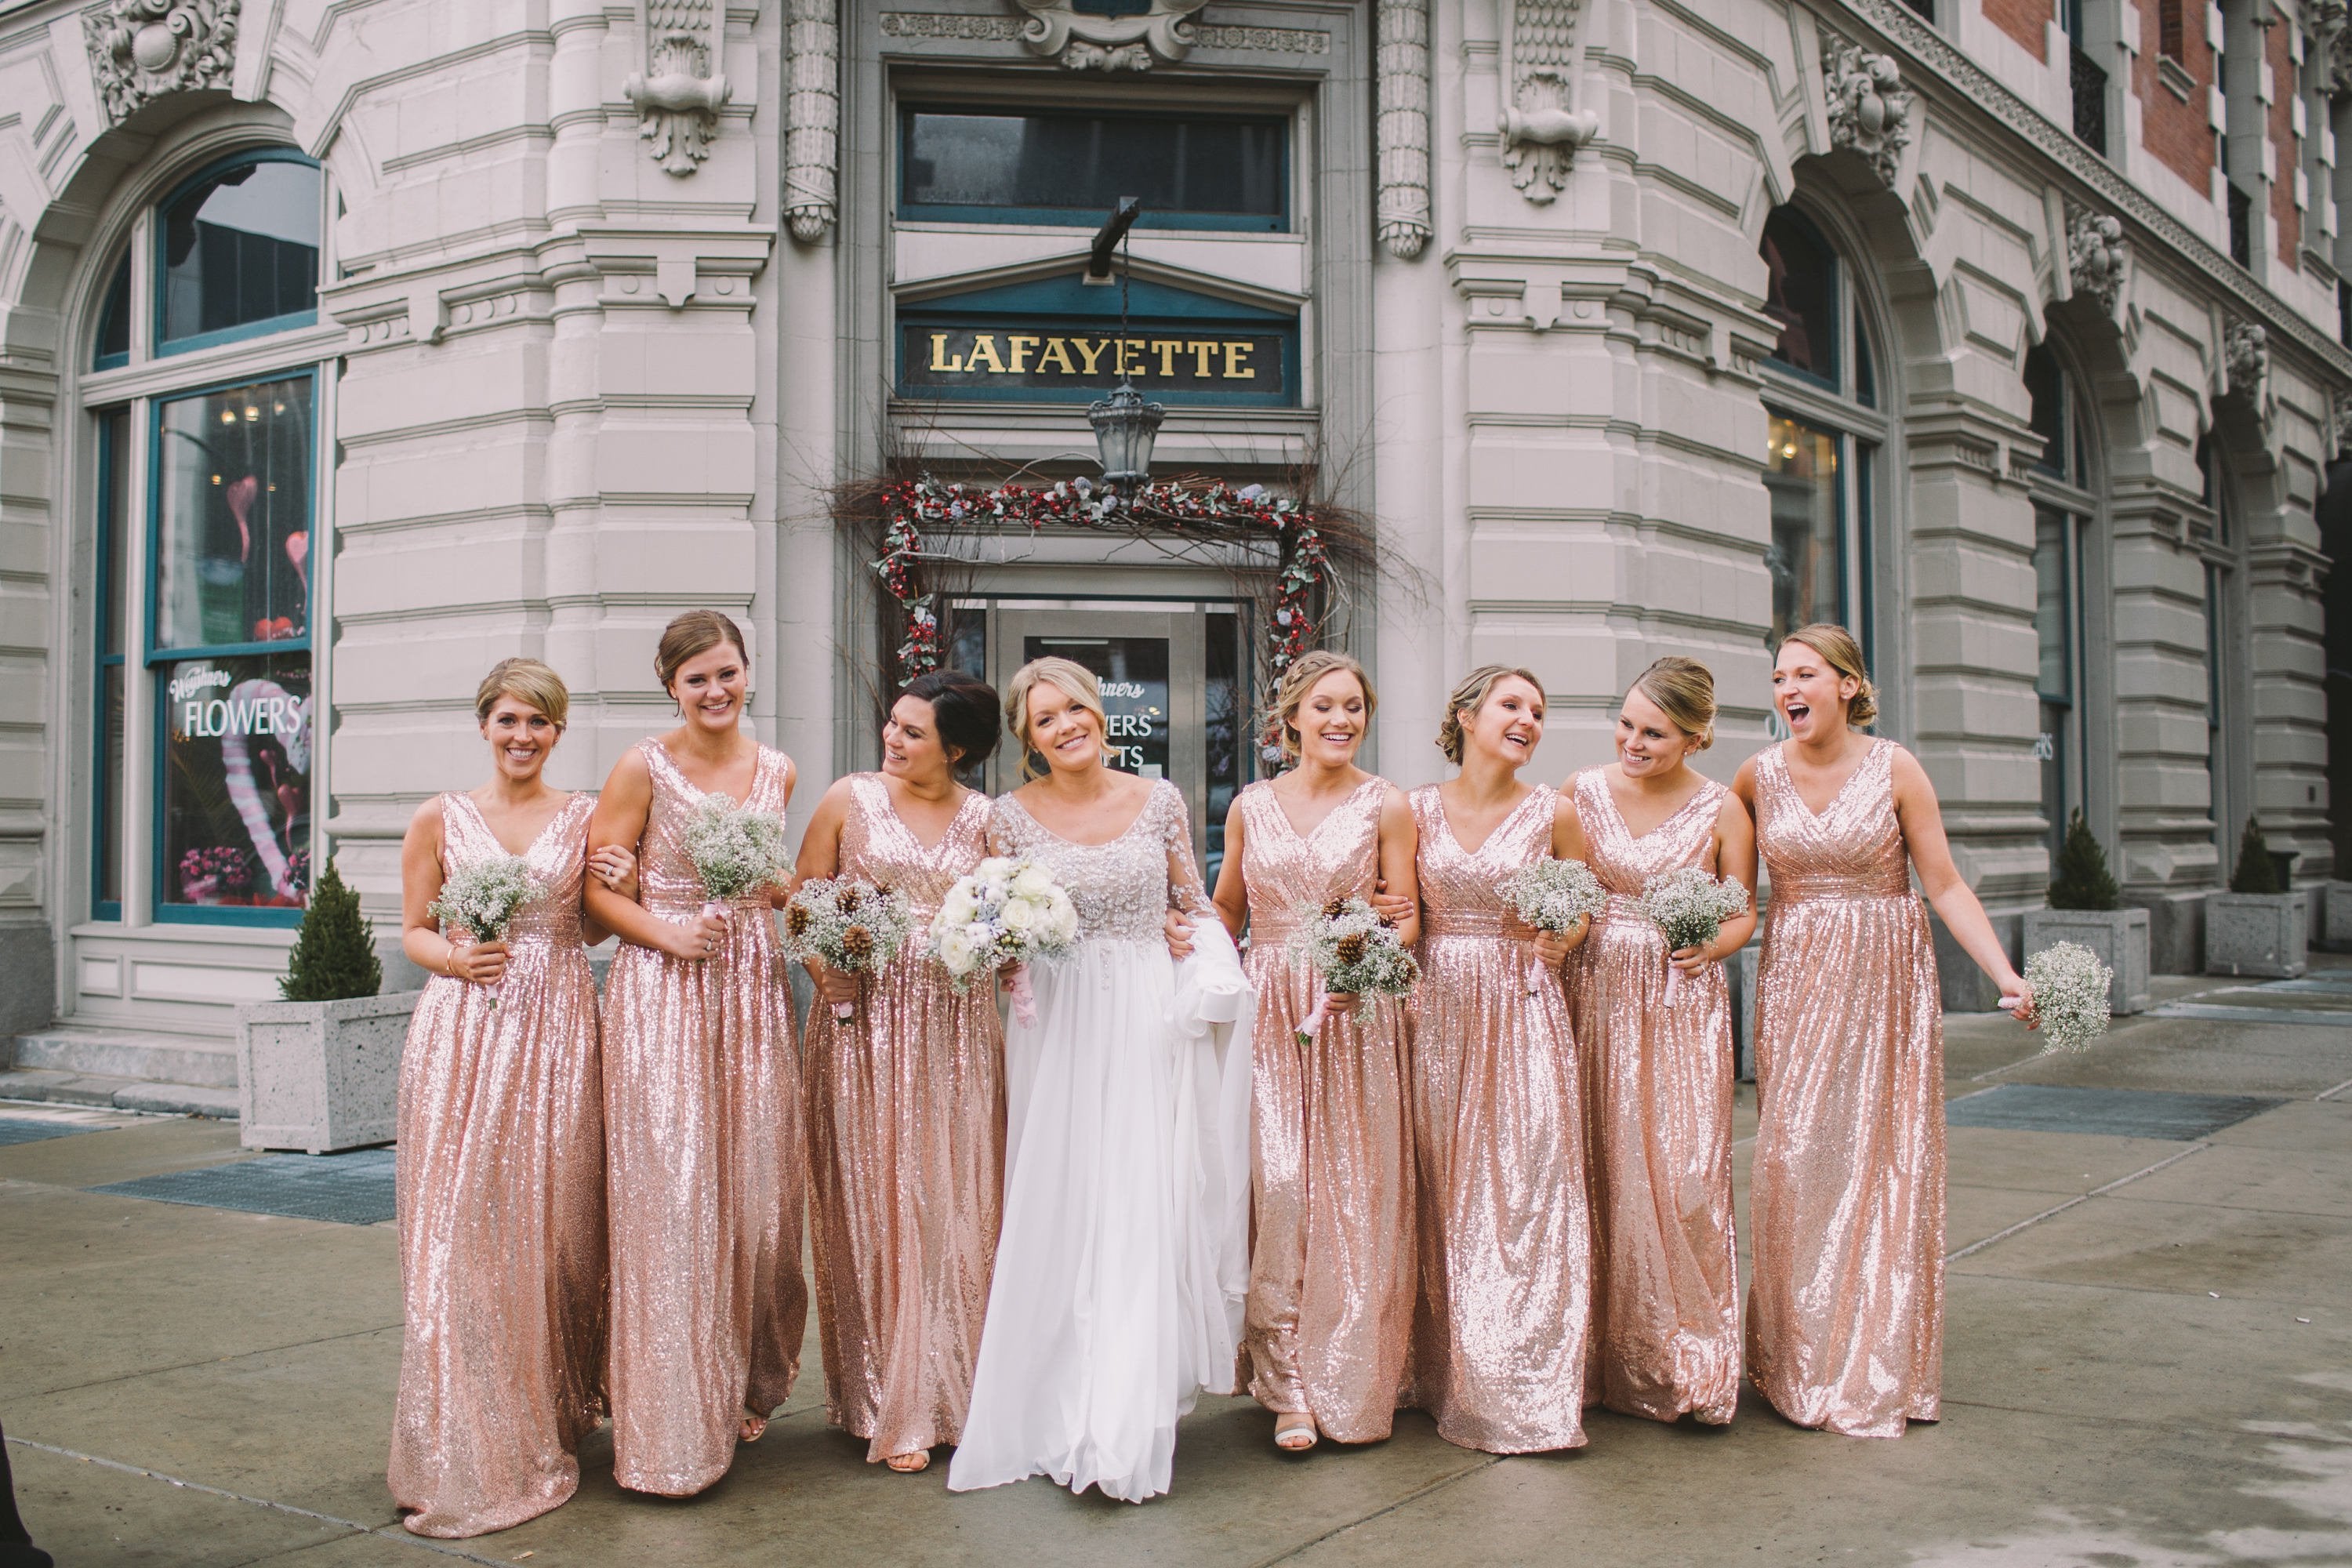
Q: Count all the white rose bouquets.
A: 1